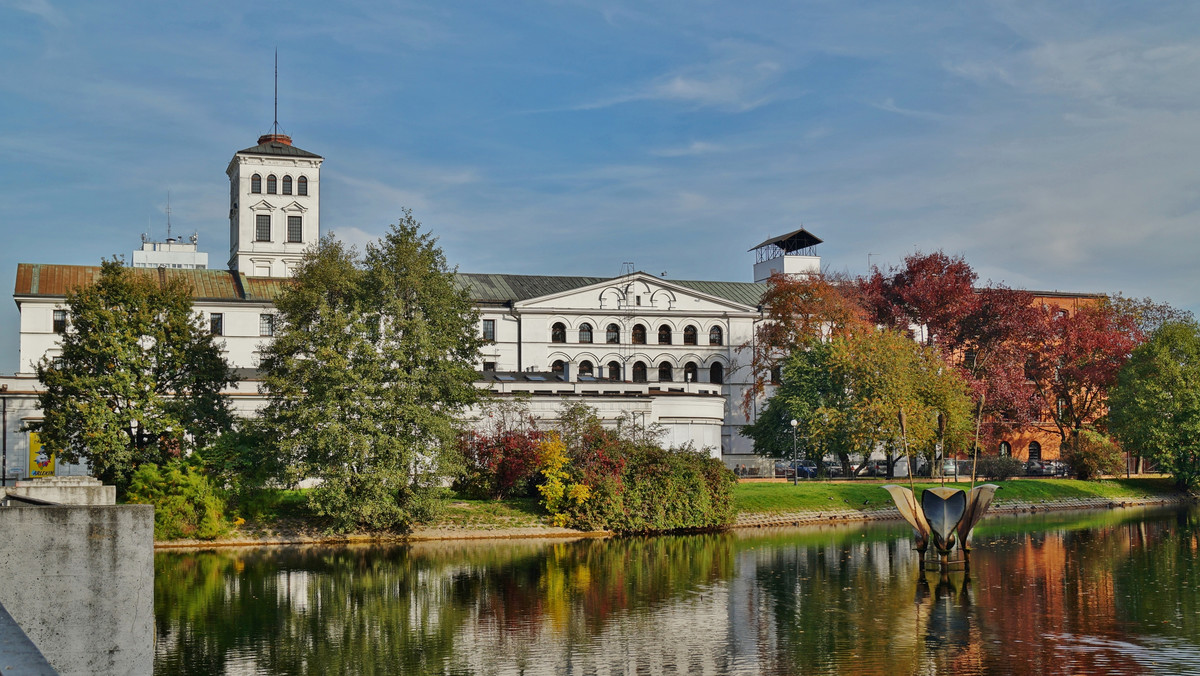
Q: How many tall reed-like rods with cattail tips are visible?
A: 3